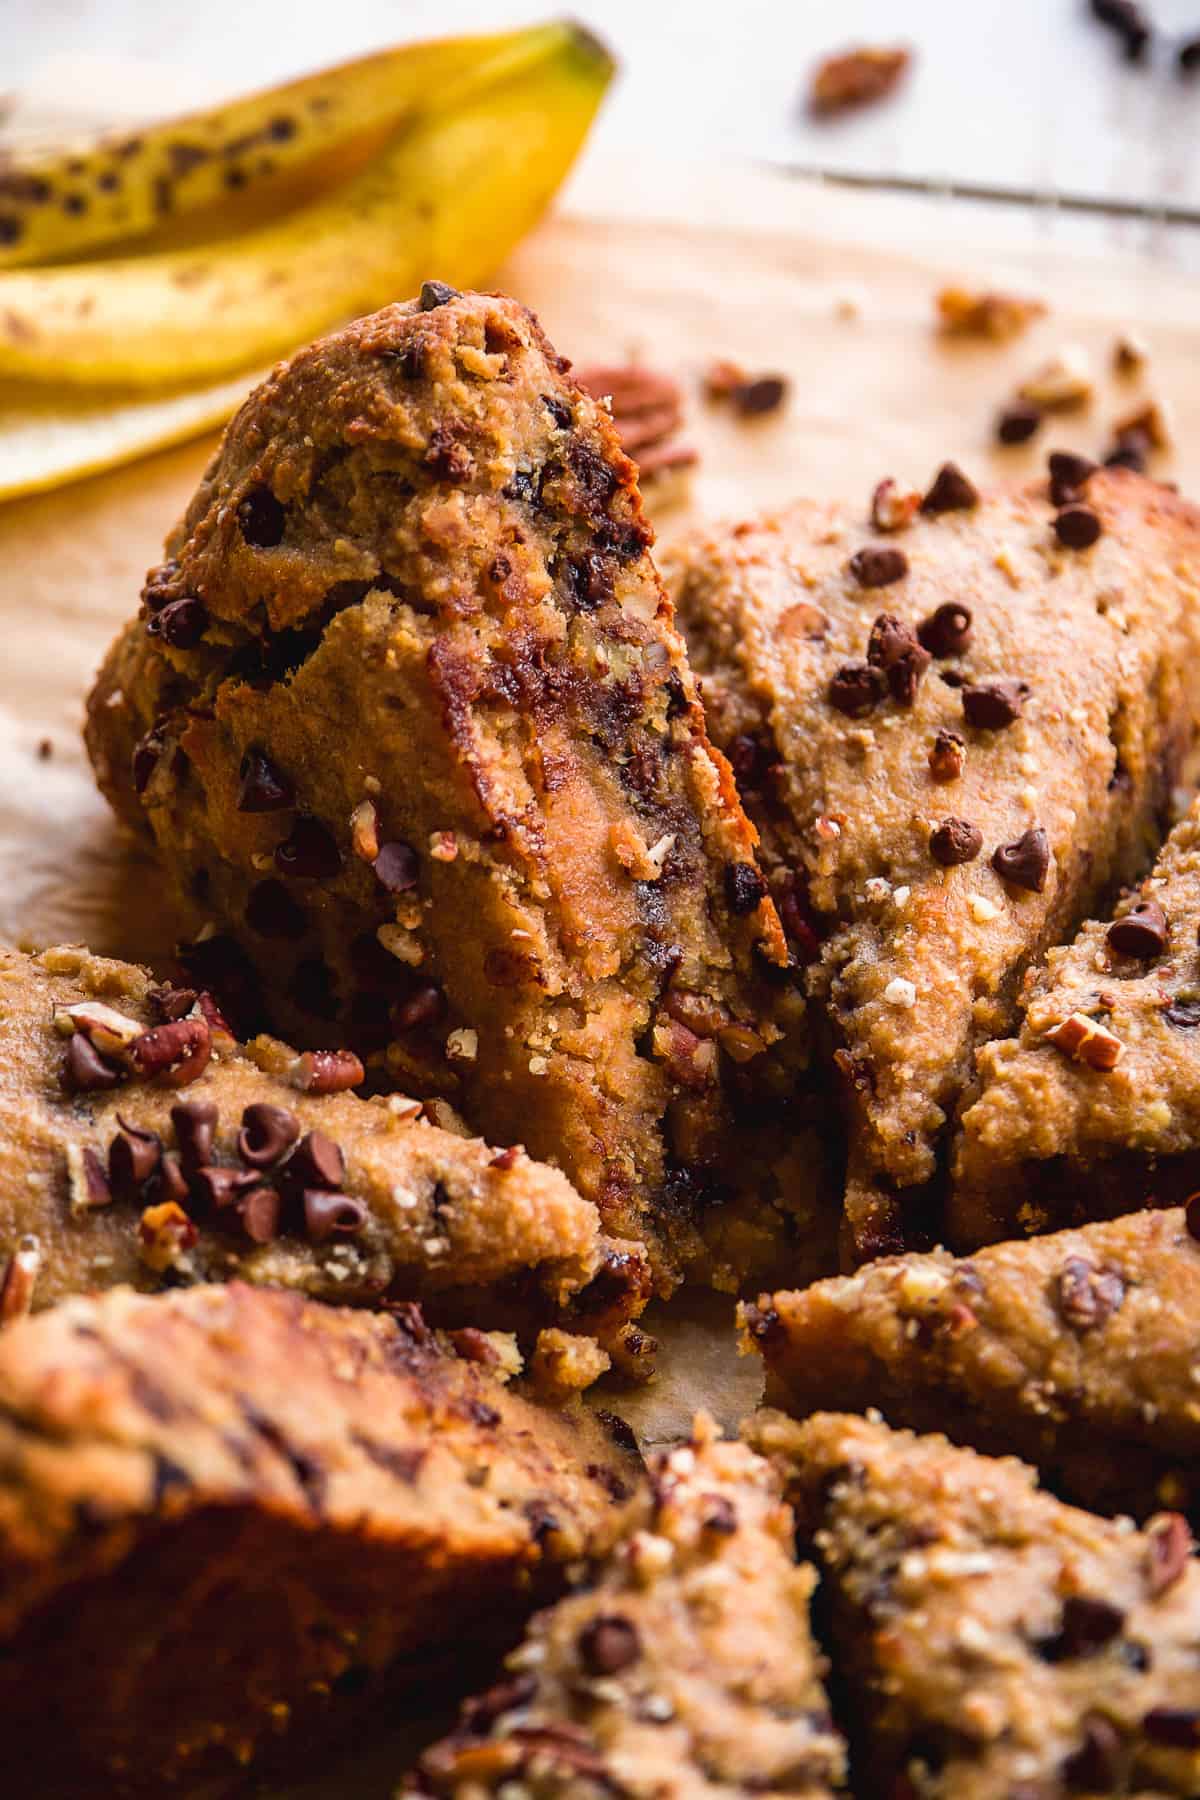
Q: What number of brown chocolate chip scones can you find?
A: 8